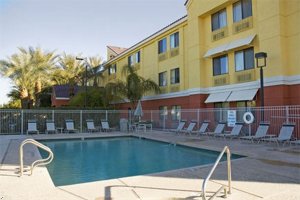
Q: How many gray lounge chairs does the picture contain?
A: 12